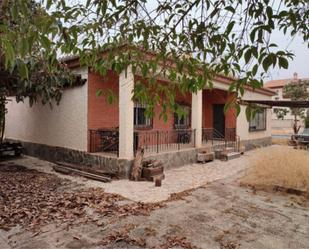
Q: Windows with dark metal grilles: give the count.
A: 3